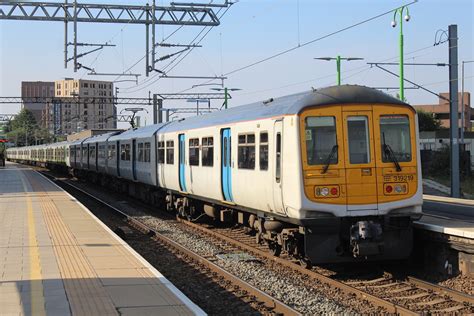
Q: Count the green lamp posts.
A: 3